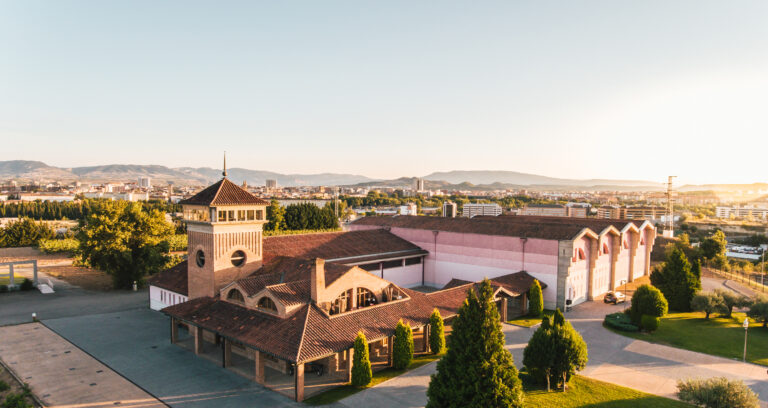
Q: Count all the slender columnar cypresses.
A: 4